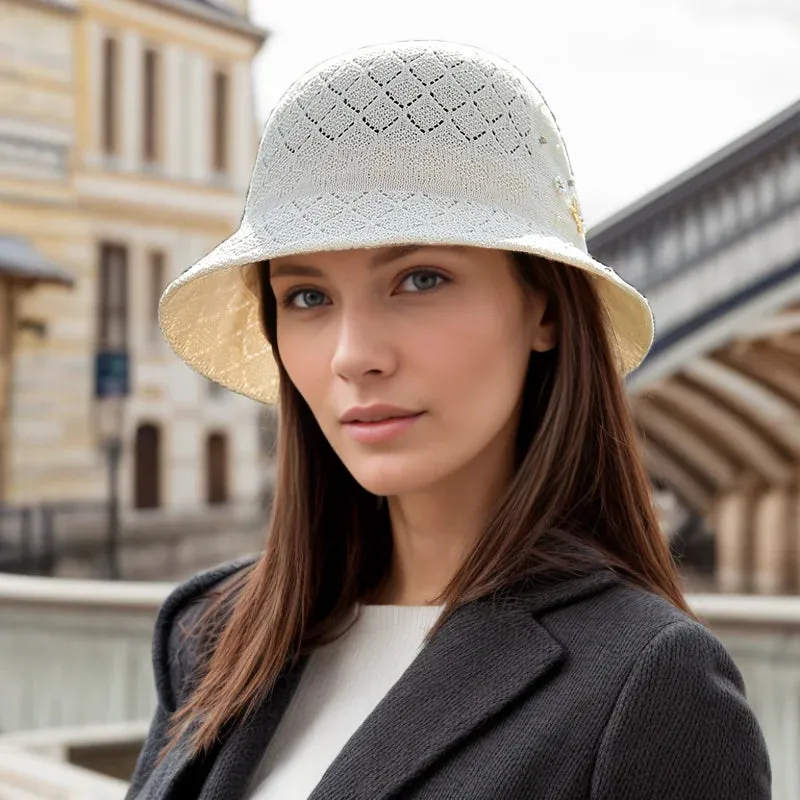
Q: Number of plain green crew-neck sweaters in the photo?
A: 0